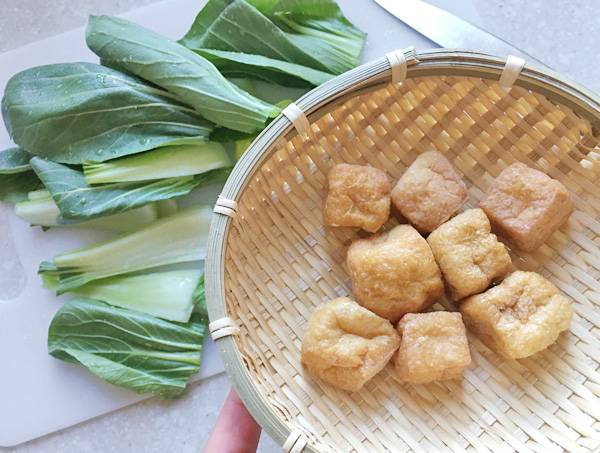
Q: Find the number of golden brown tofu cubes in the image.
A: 8